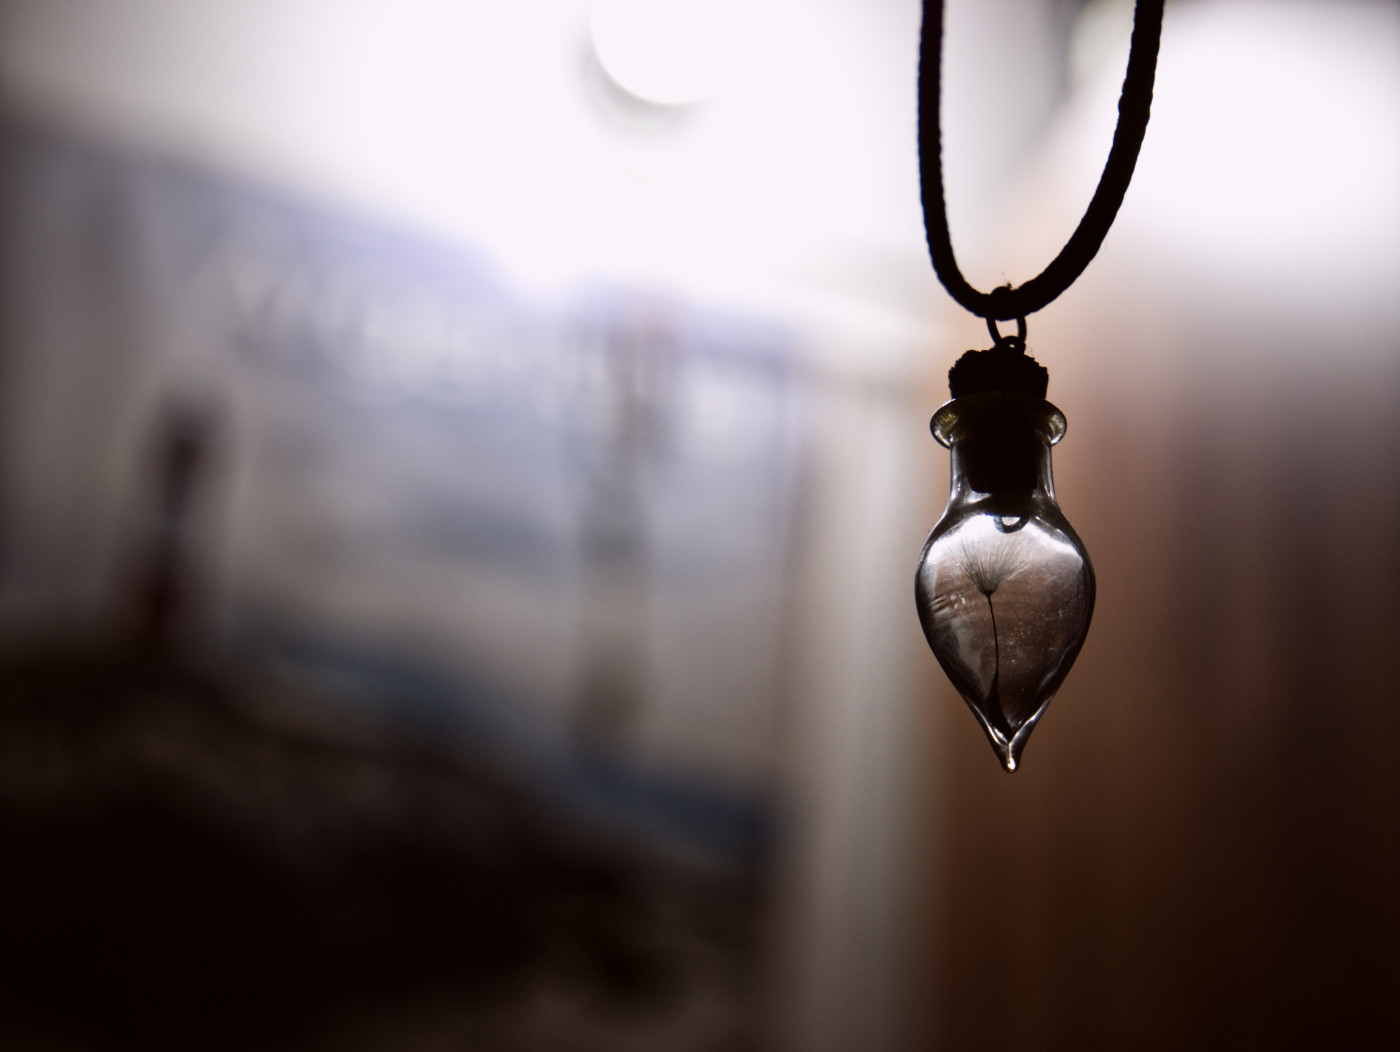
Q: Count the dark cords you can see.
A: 1